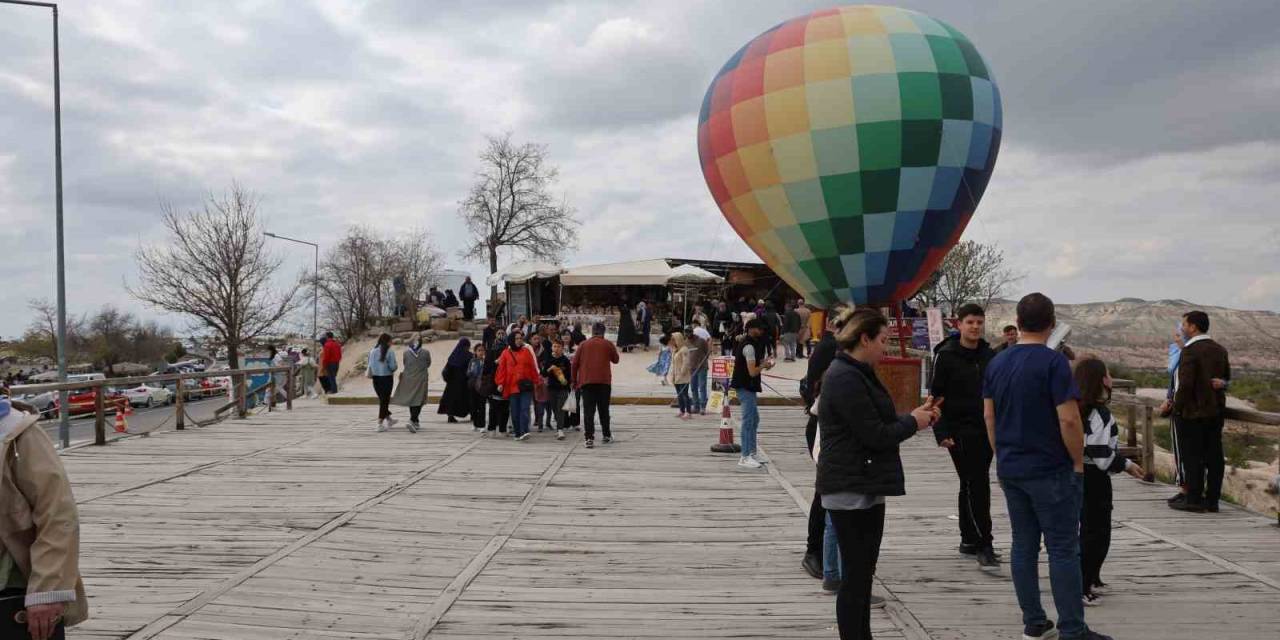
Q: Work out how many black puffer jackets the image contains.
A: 1